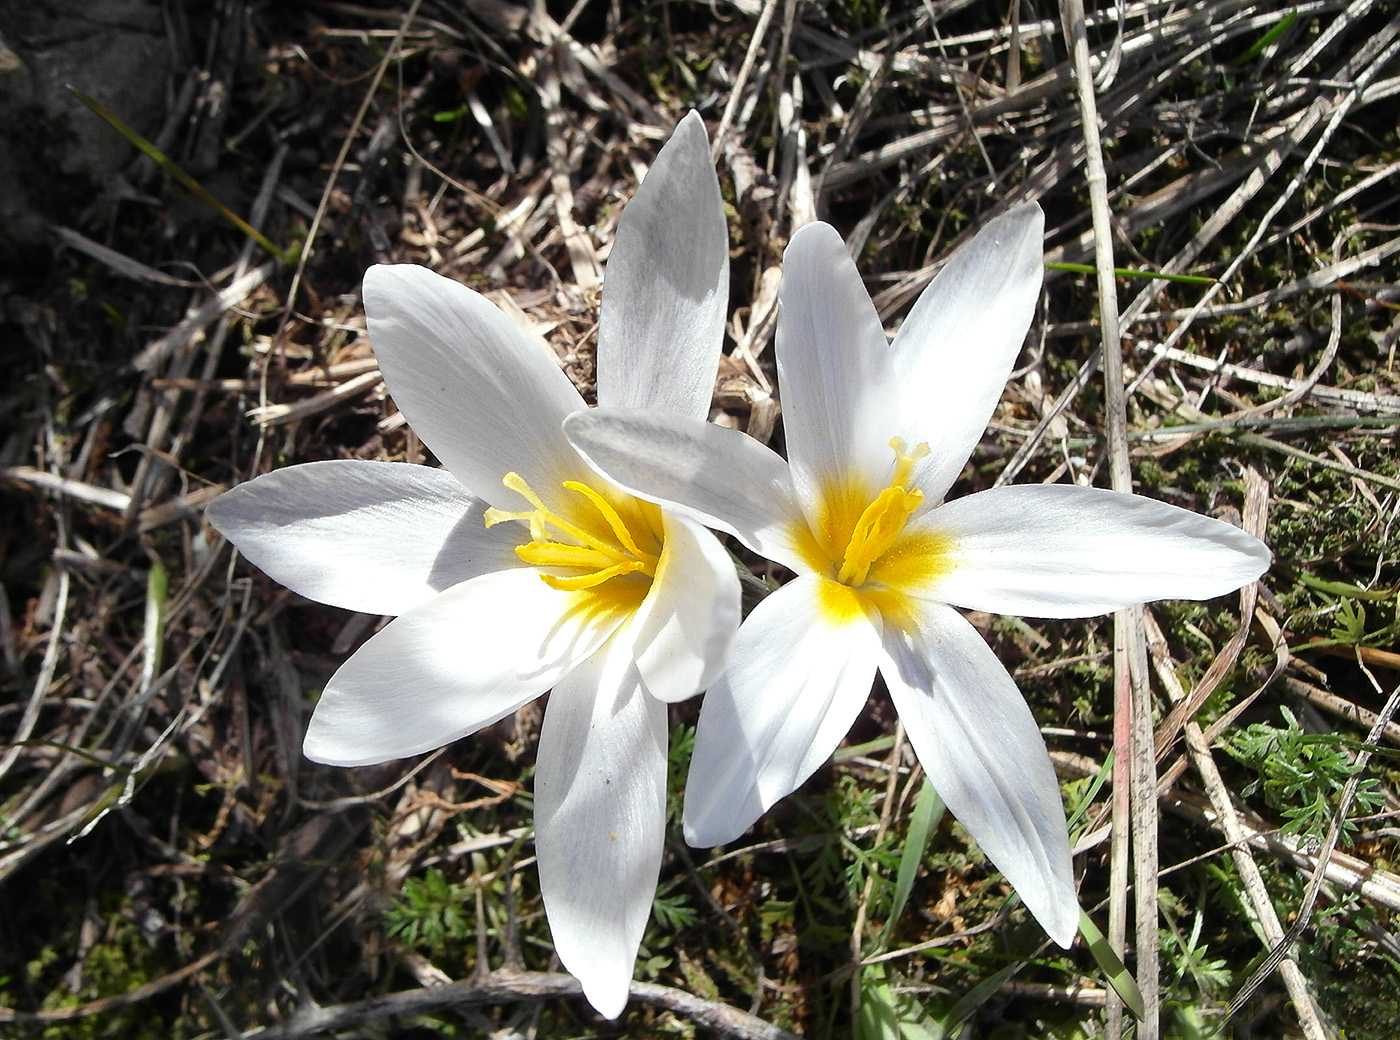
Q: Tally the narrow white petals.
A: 12